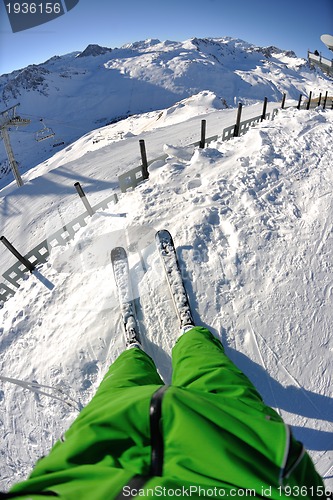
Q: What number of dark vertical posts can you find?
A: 11